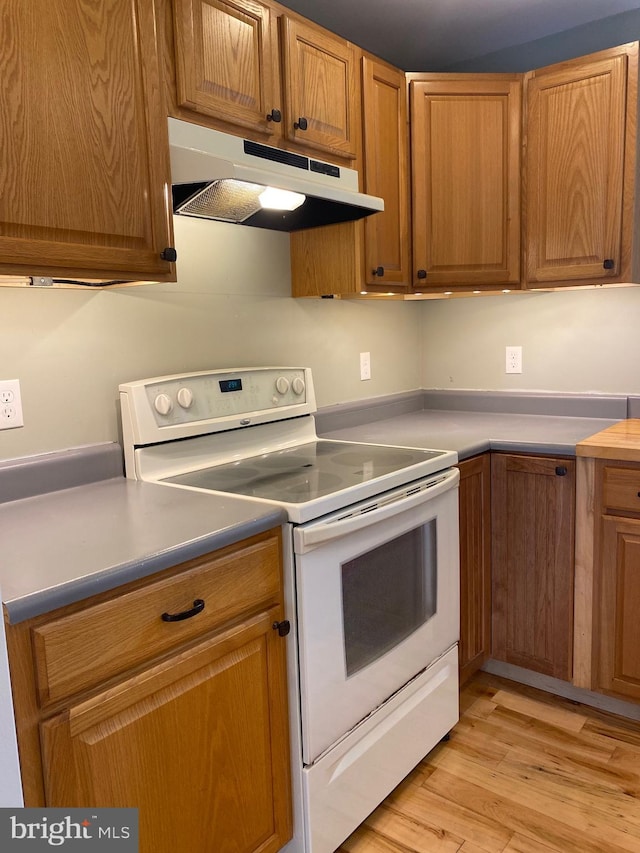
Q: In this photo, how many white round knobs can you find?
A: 4